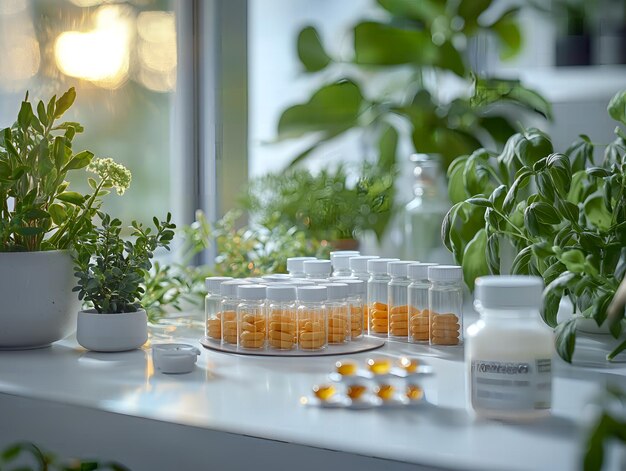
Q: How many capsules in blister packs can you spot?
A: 7